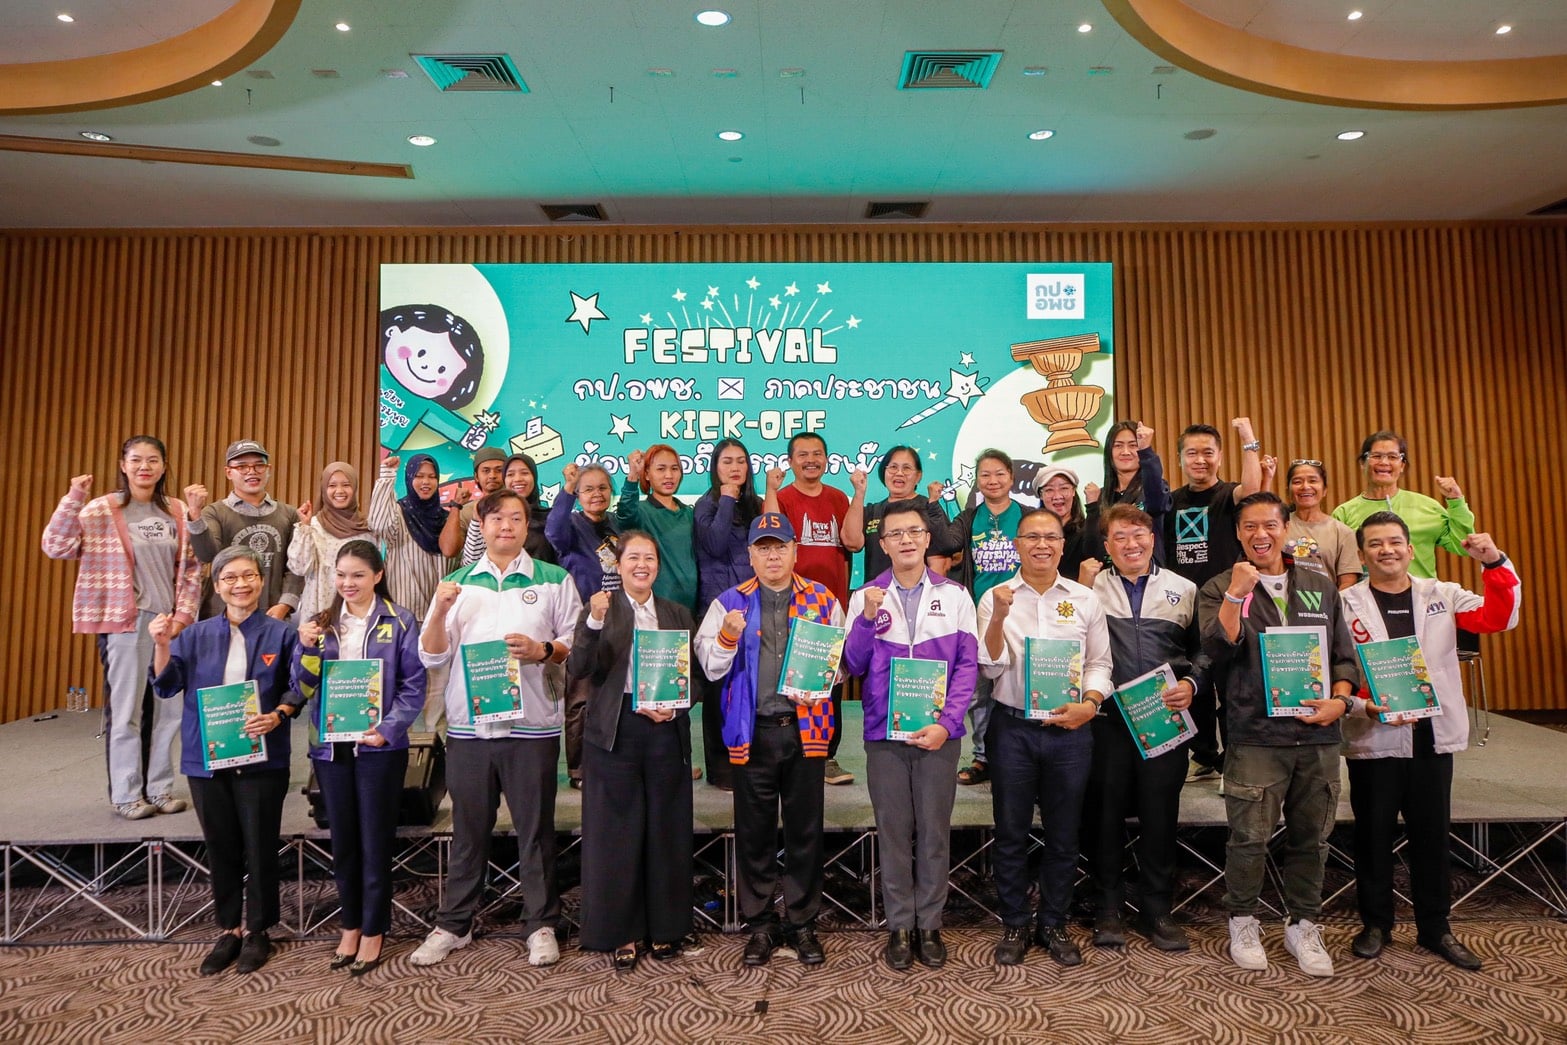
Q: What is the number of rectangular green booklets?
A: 10